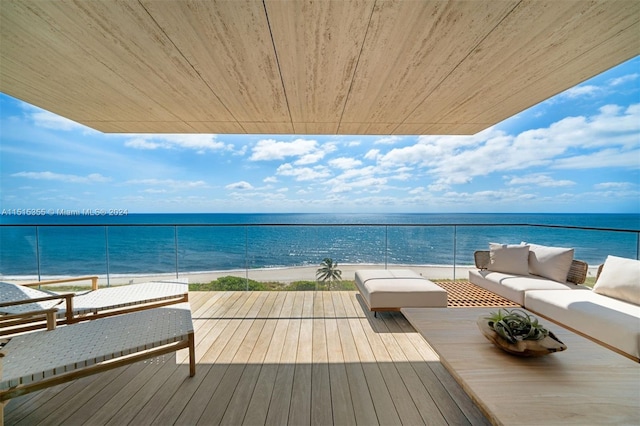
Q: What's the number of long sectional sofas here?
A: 1